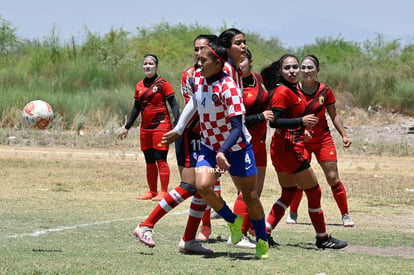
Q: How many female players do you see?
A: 7